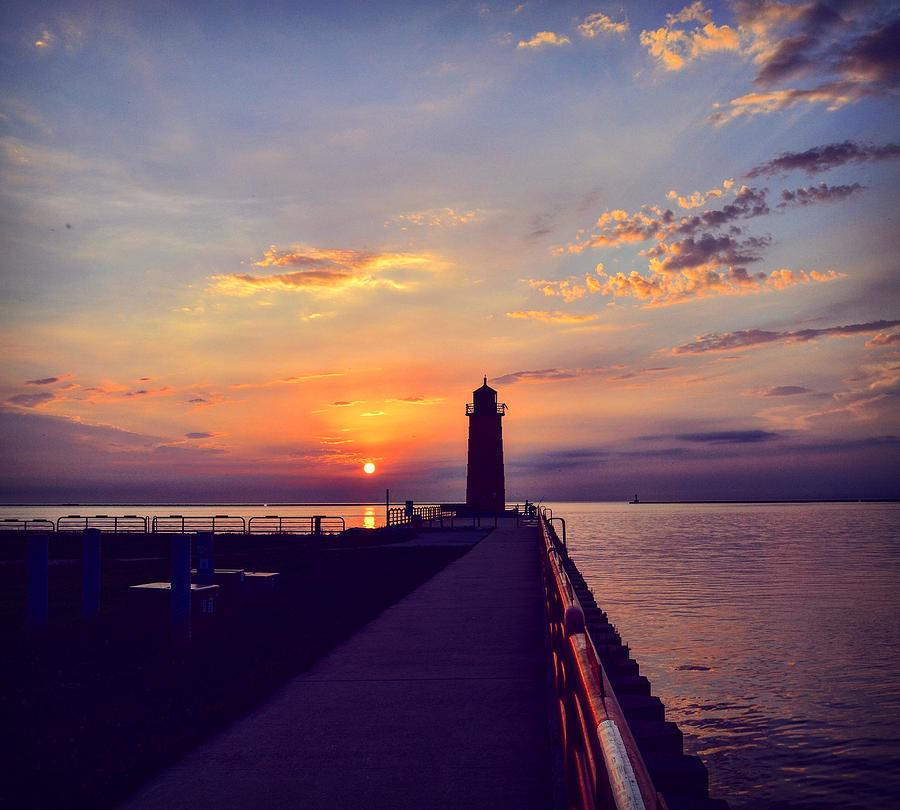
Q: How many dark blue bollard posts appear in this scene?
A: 4